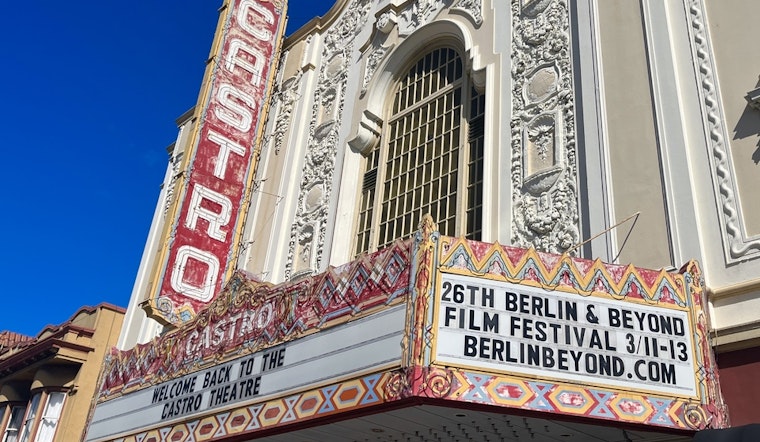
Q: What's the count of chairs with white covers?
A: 0